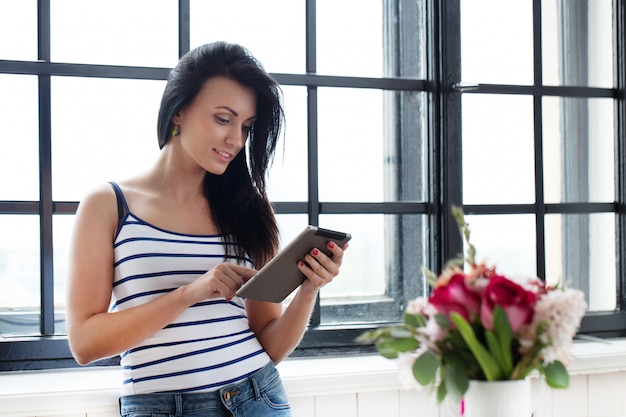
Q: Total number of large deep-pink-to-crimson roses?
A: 2